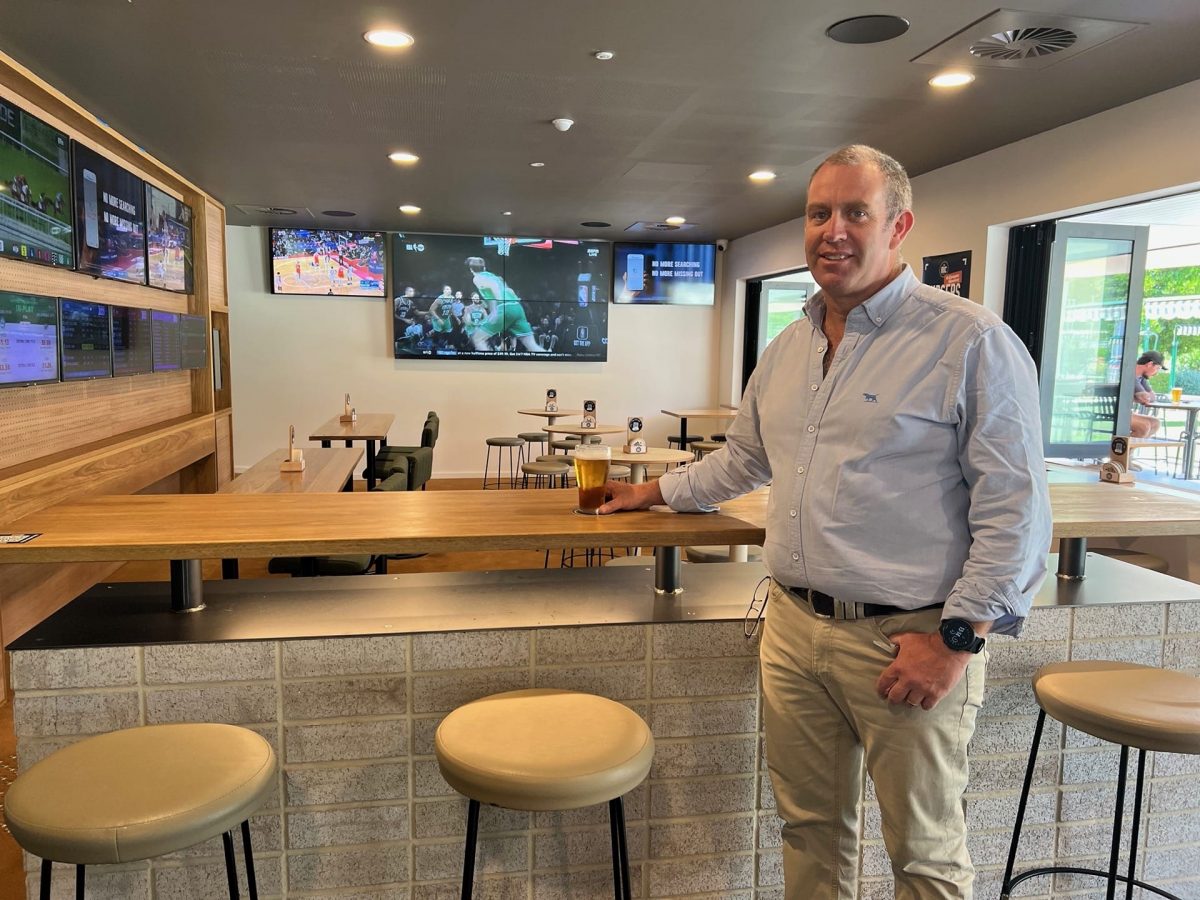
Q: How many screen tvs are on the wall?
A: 11